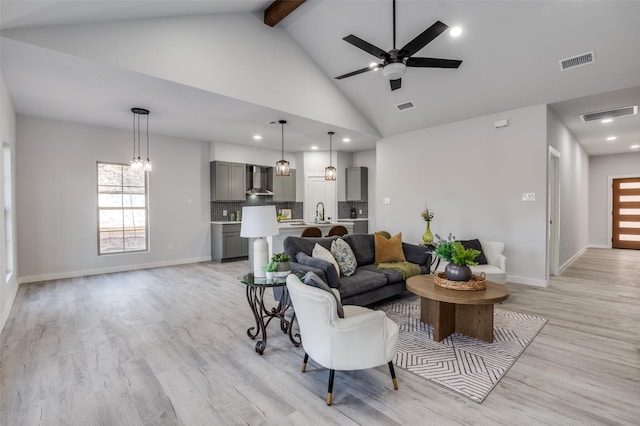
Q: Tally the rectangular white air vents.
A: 3